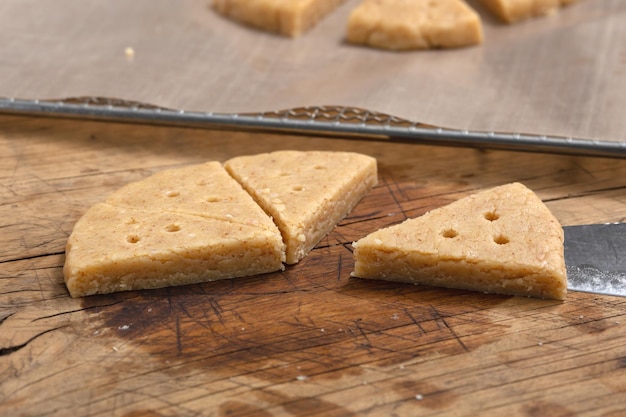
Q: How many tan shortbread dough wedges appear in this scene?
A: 7